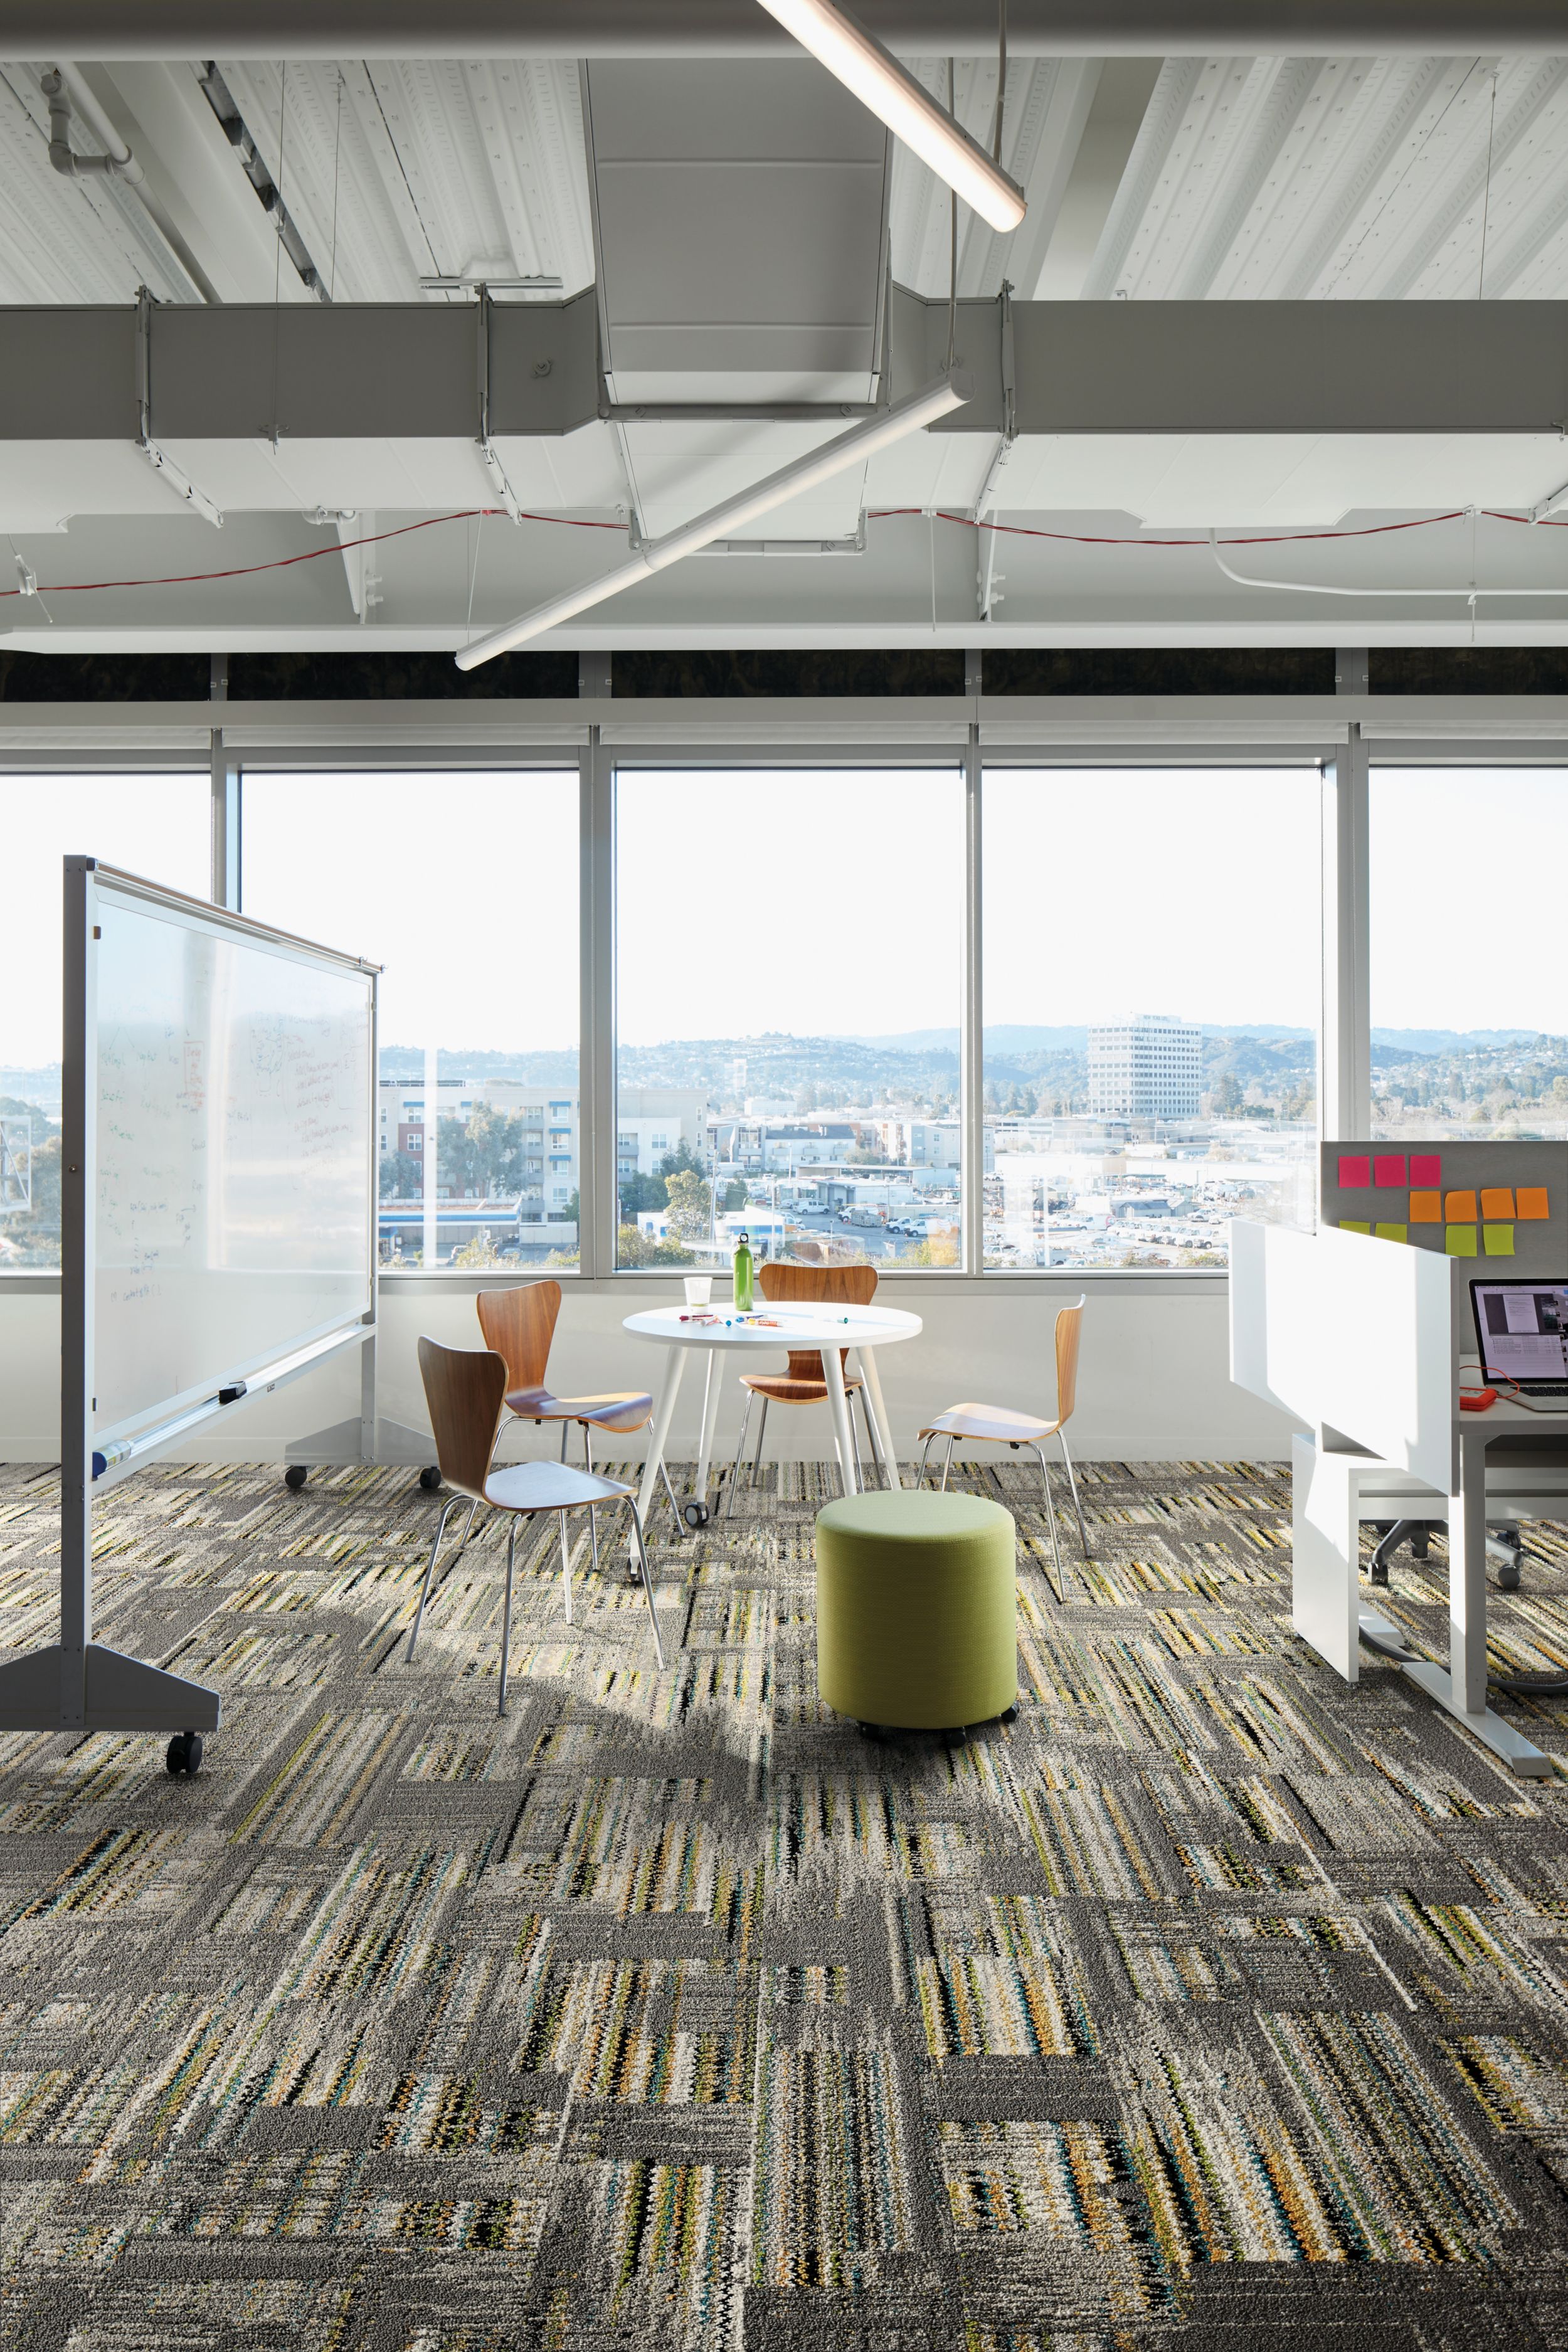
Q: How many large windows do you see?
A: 5